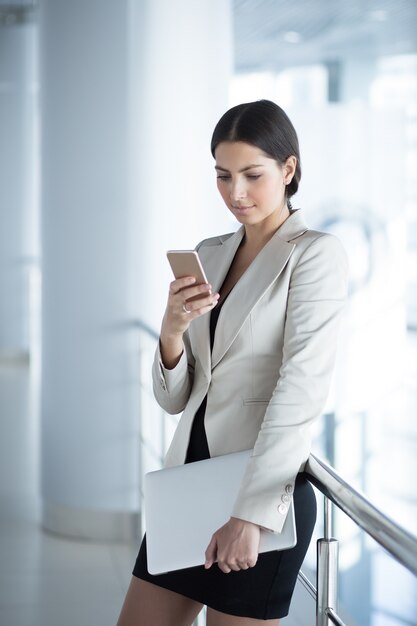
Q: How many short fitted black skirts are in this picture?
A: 1